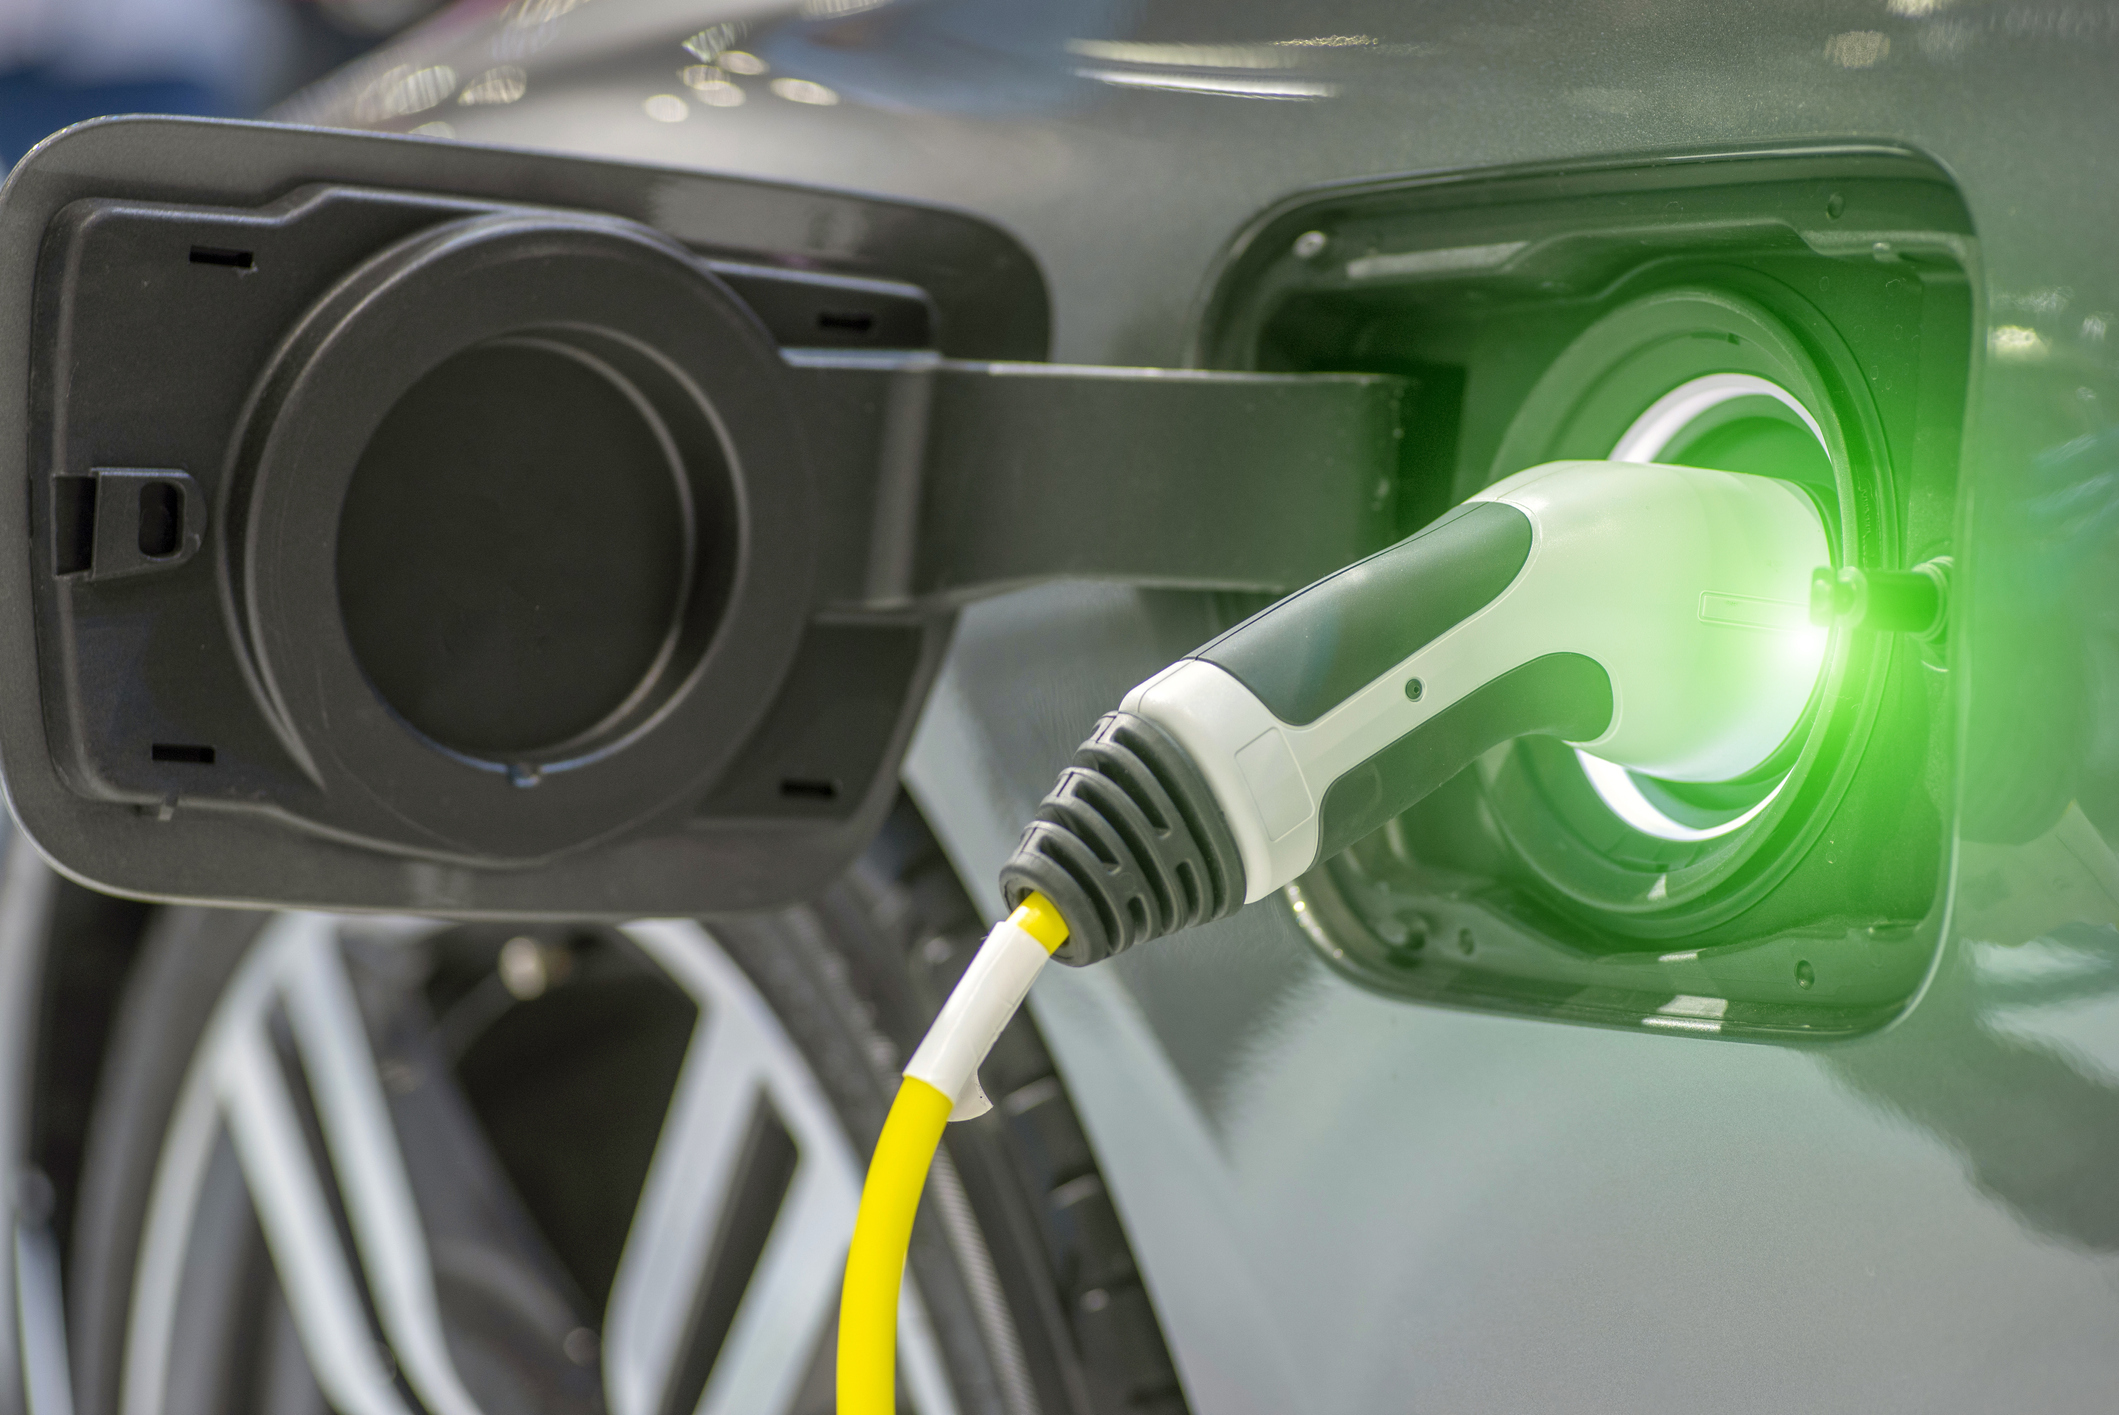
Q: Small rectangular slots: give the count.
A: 4